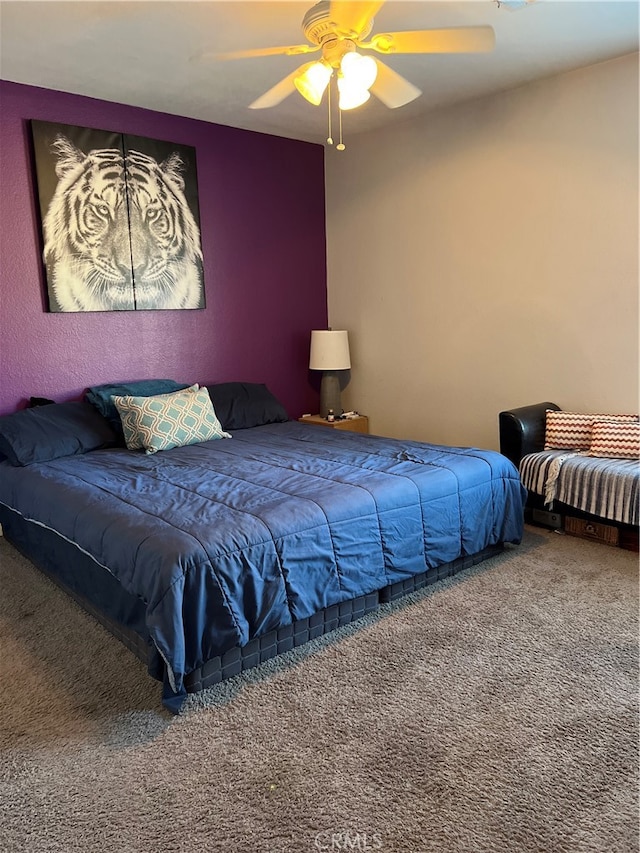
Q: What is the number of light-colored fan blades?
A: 5